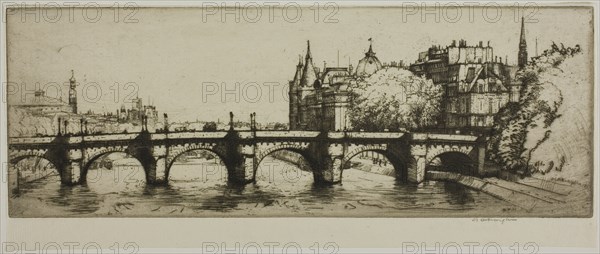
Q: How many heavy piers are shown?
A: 5